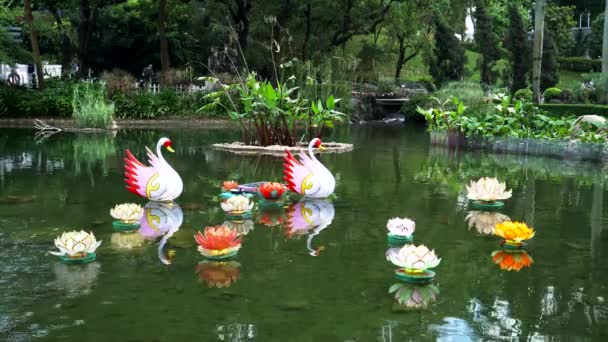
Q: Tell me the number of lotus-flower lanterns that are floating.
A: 10